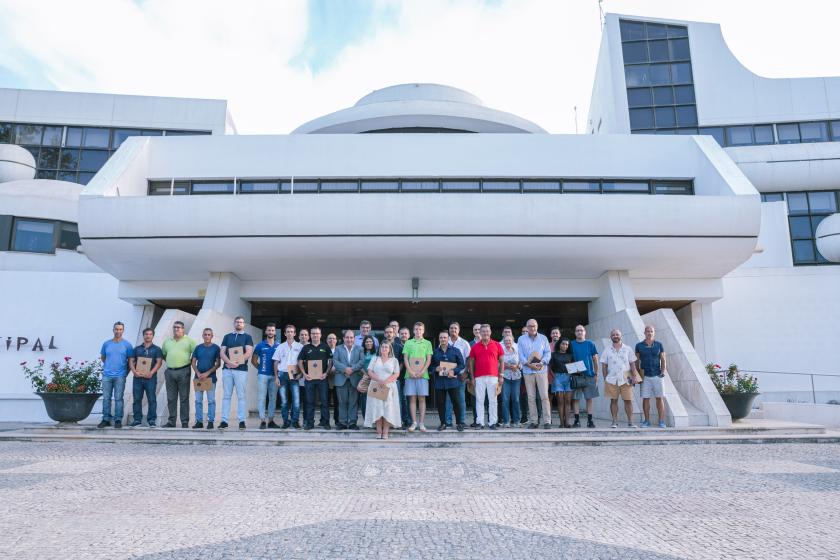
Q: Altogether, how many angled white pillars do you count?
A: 4